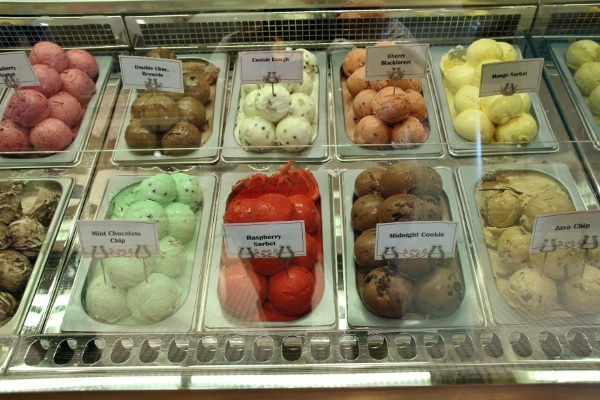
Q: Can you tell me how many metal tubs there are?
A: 11